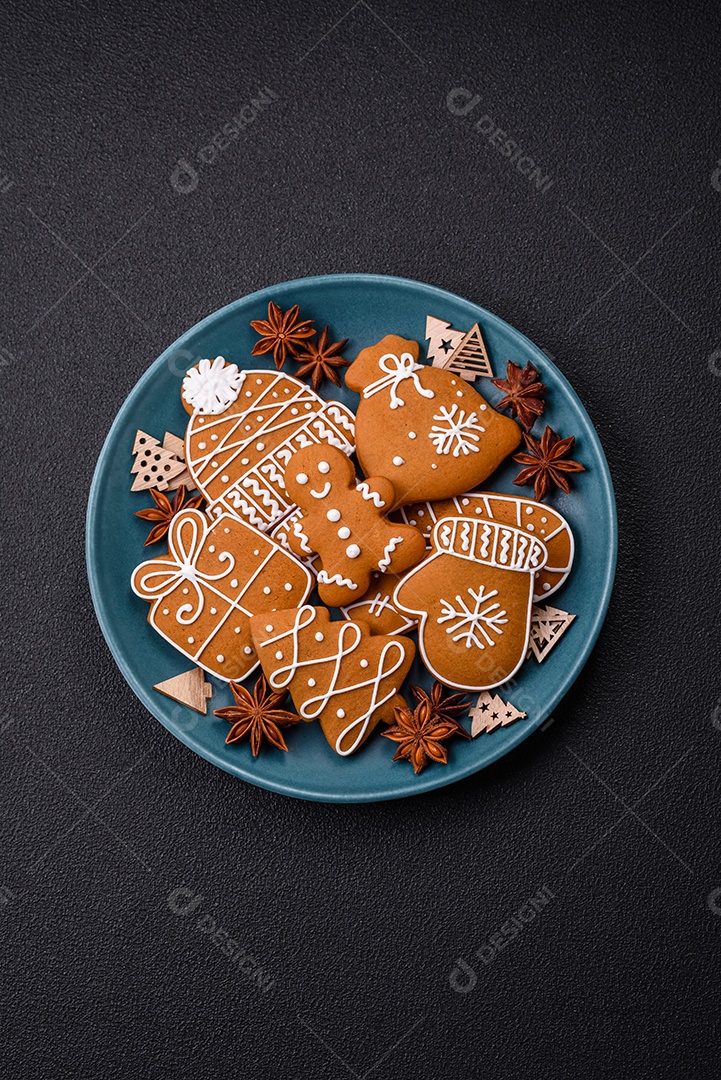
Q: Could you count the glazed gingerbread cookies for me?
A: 8